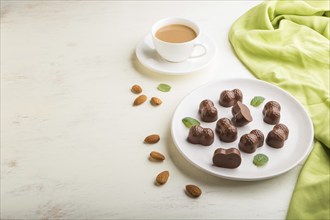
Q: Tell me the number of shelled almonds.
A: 7